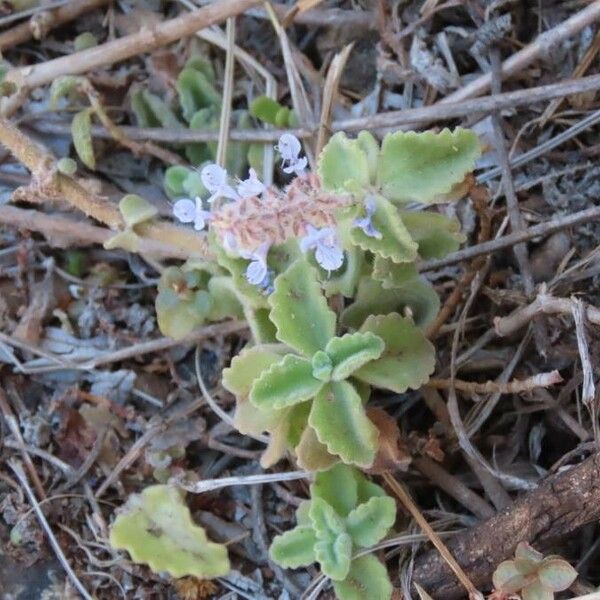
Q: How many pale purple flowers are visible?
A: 7